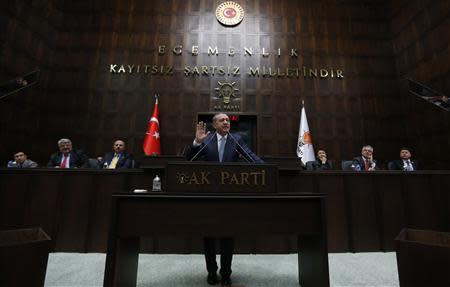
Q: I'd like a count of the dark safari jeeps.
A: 0